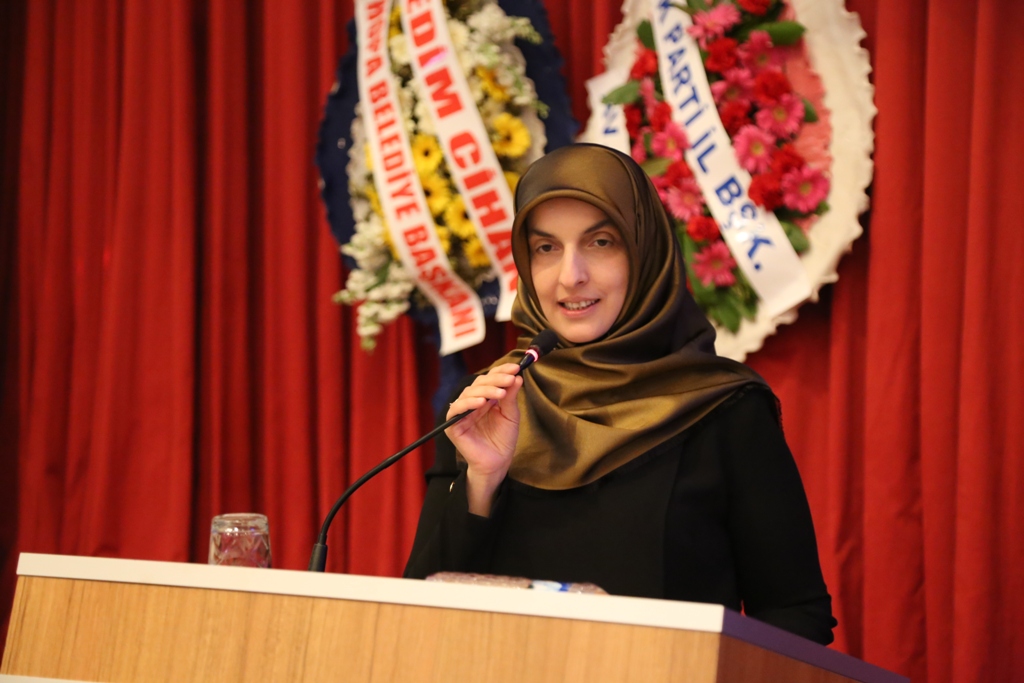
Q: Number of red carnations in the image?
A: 11